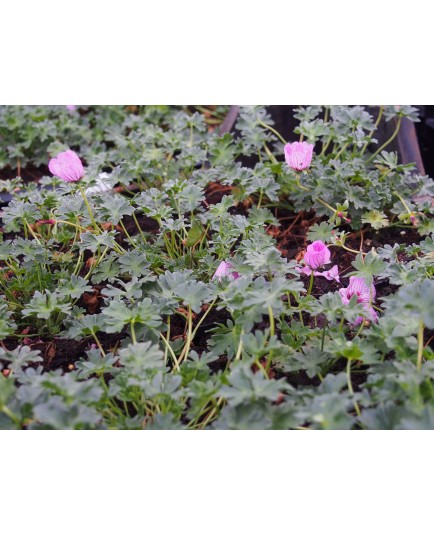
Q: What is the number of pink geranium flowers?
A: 5